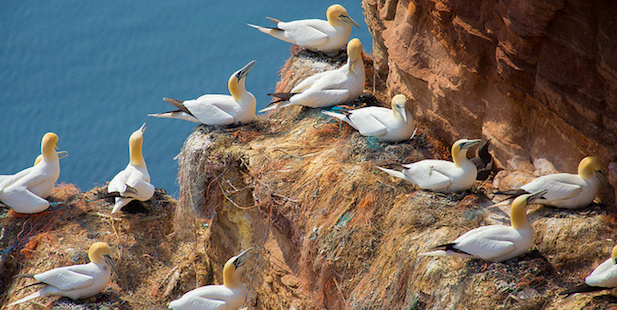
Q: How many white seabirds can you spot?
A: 13